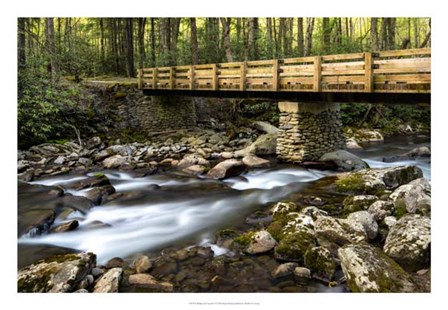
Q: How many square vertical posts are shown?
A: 9